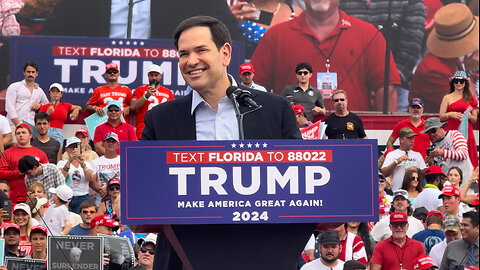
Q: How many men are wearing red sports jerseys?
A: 2